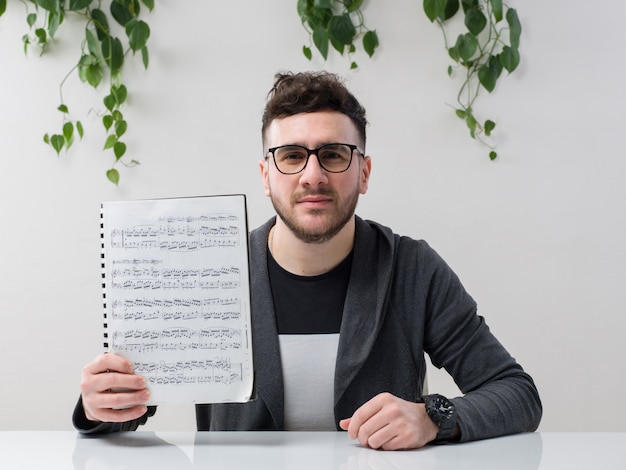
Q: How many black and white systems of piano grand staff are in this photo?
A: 5